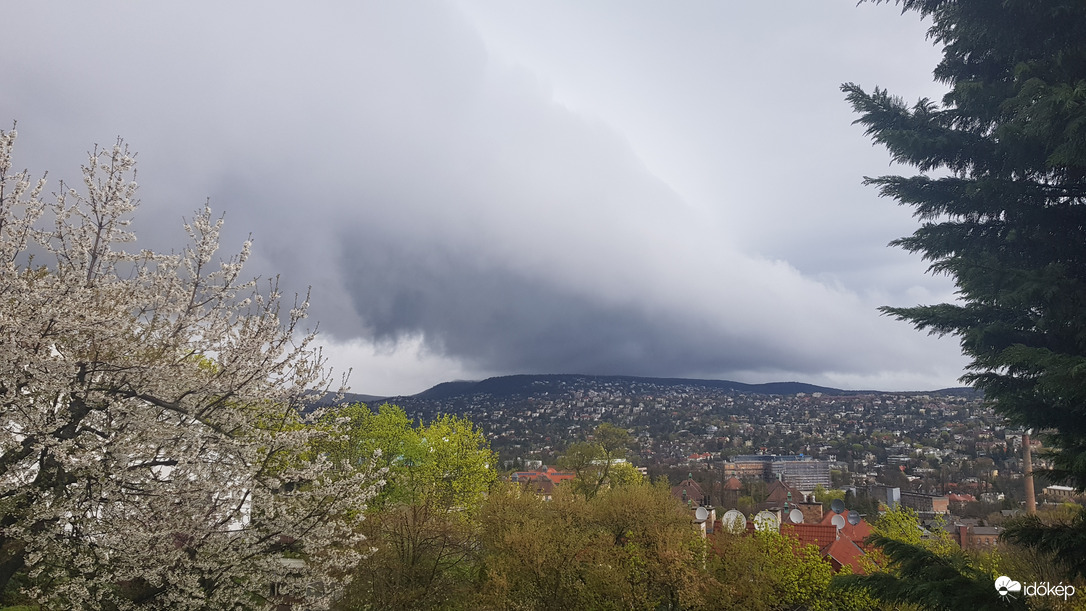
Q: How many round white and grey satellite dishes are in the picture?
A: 7